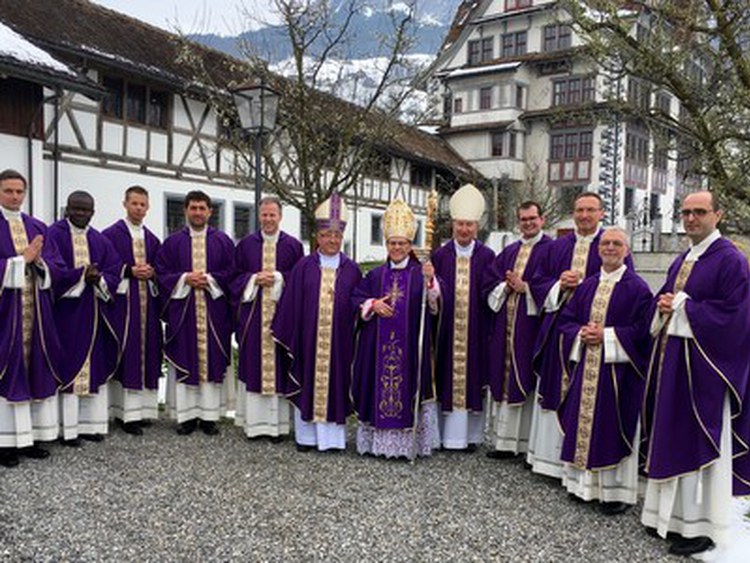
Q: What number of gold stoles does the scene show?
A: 11